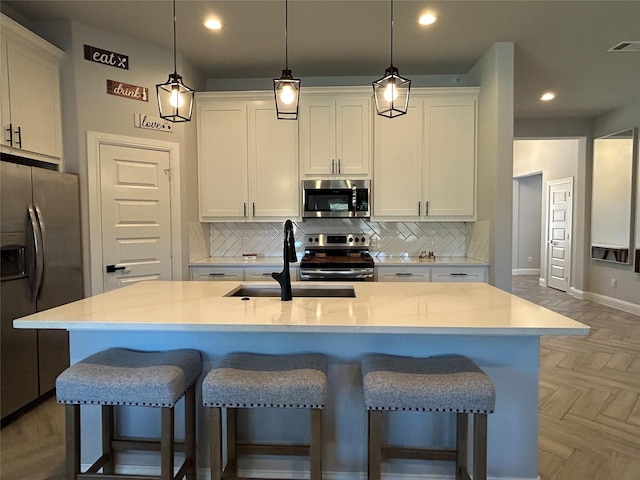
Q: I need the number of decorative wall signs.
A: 3